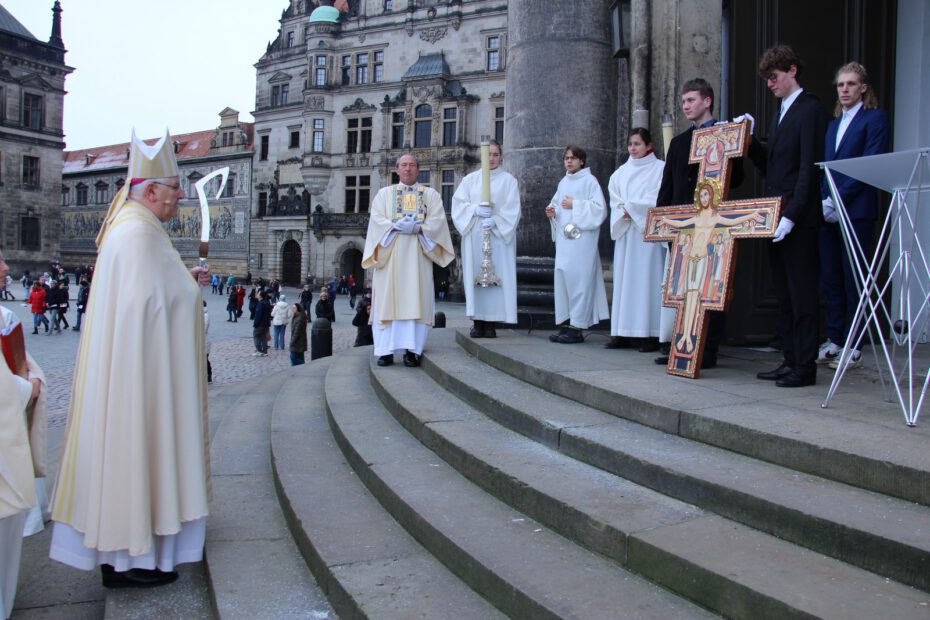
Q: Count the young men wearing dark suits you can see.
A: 3